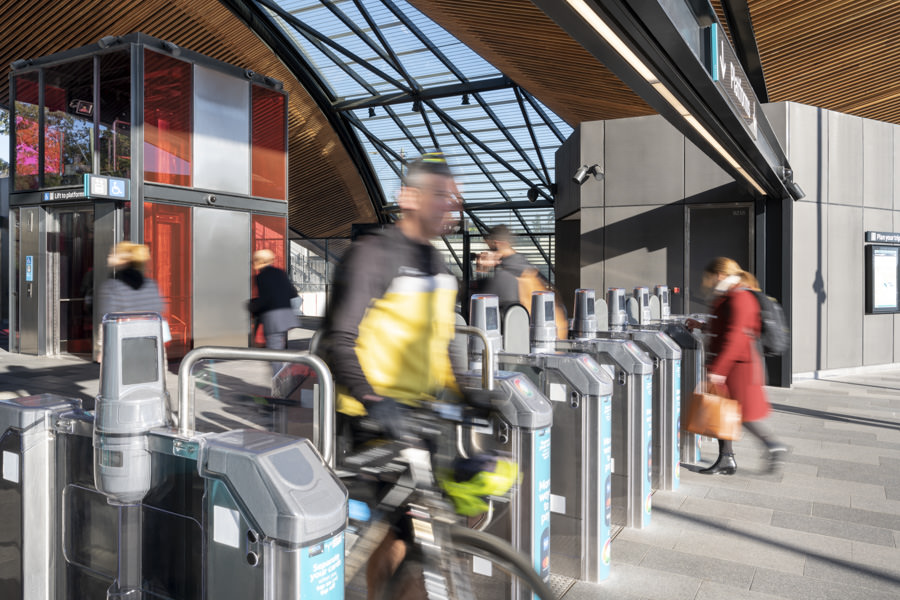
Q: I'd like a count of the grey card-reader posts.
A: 7